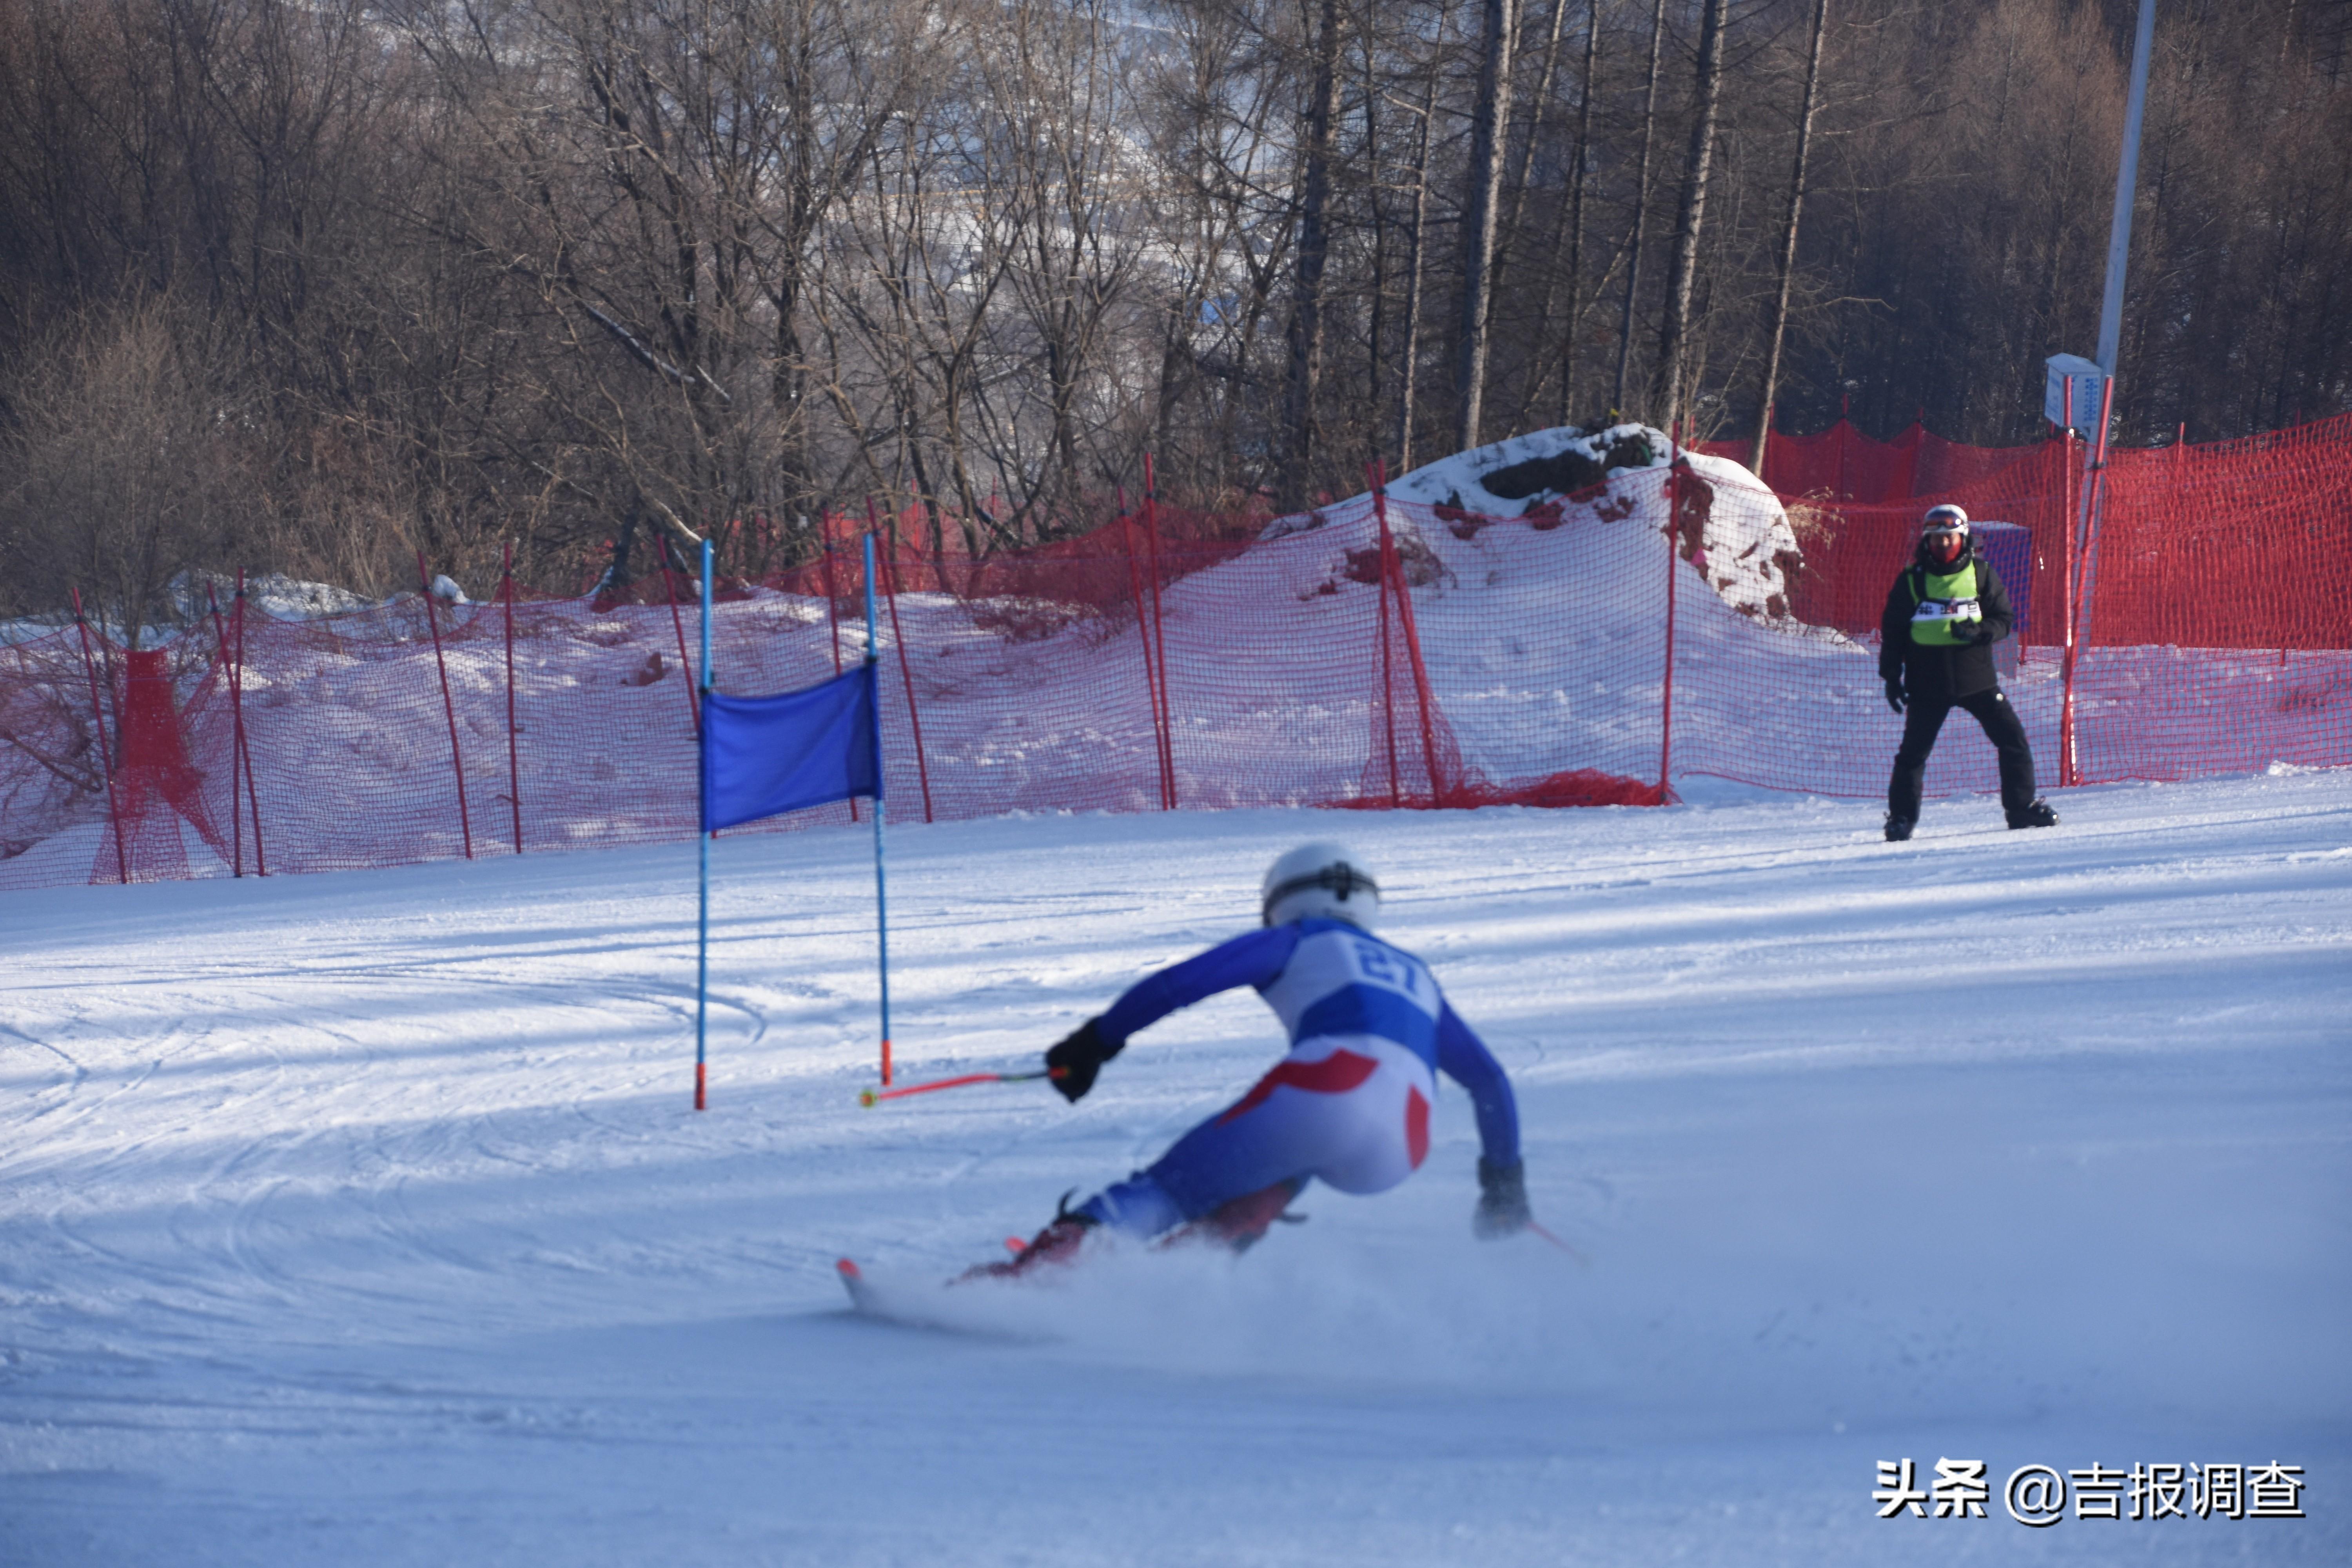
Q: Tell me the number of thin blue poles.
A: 2